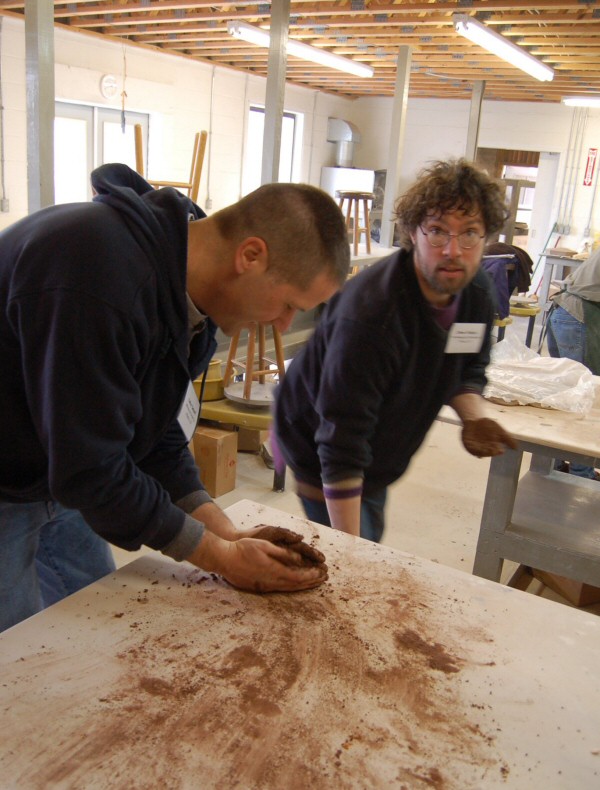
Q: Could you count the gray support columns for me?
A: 4